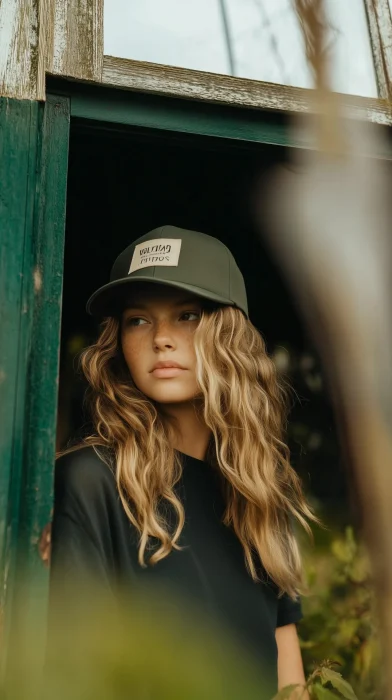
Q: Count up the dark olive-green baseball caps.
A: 1